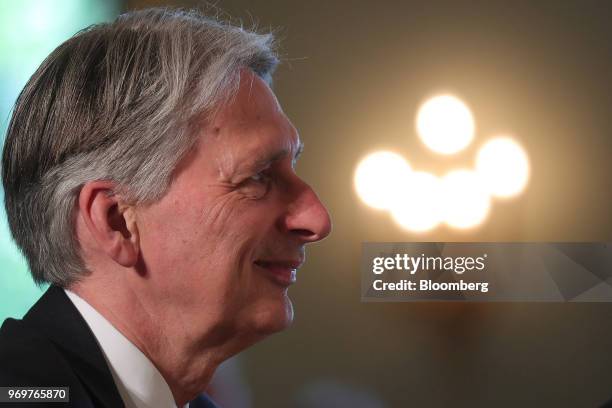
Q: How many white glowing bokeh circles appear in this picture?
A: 5